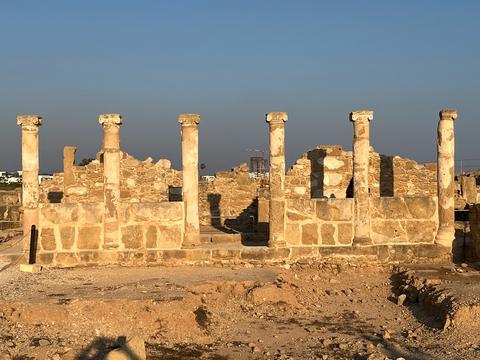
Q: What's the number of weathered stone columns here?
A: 6